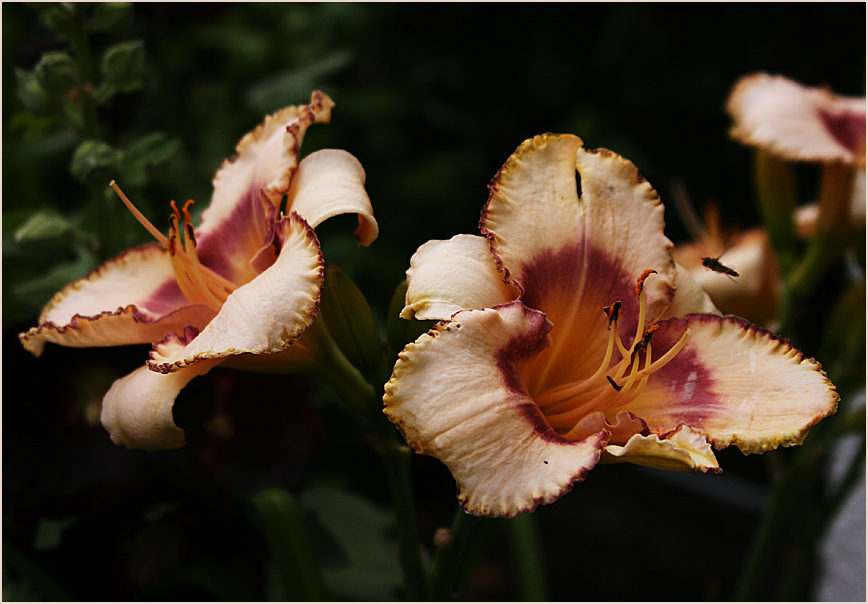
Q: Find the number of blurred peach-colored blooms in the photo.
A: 2